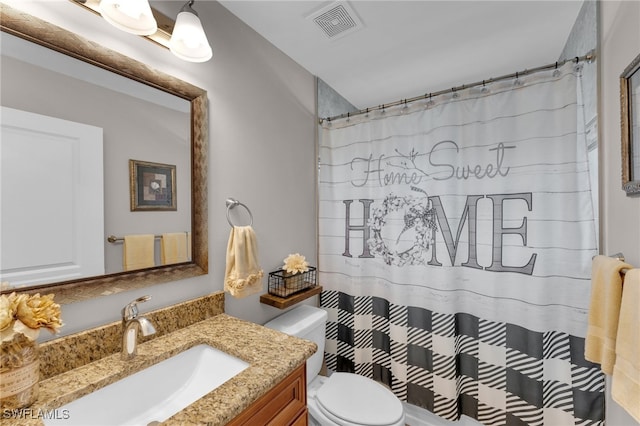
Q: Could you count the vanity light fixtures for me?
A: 2